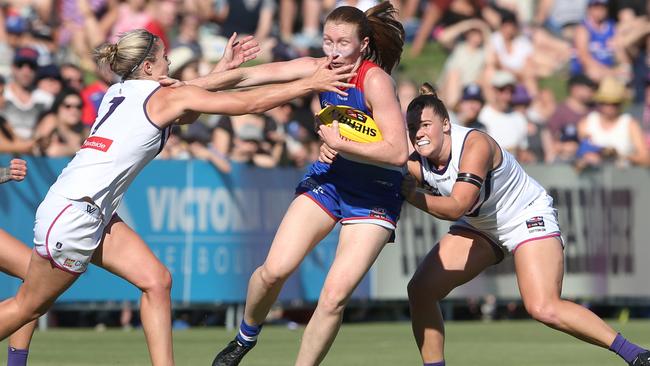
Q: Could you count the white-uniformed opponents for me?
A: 2